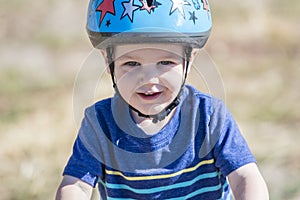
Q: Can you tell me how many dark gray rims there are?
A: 1